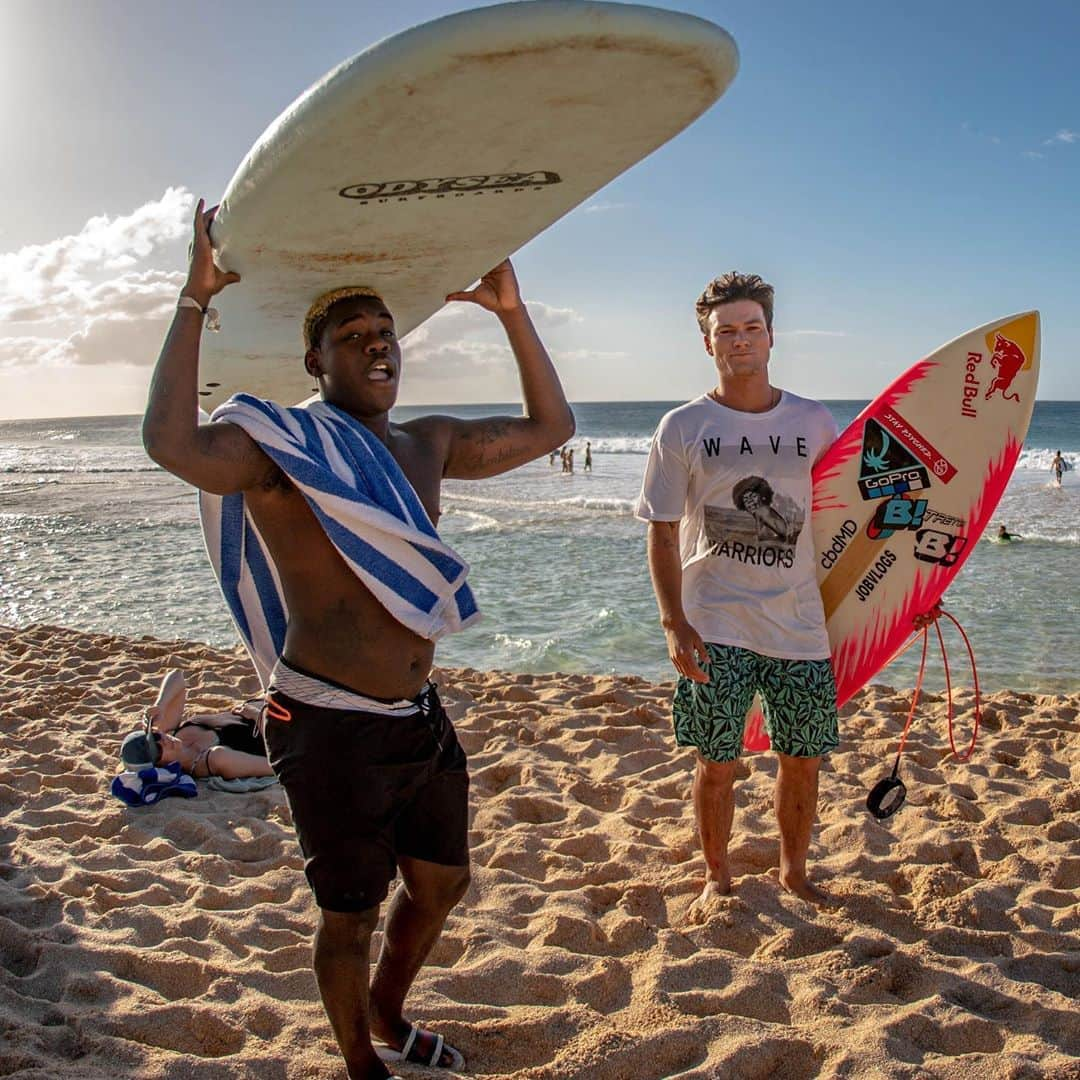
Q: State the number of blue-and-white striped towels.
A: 1